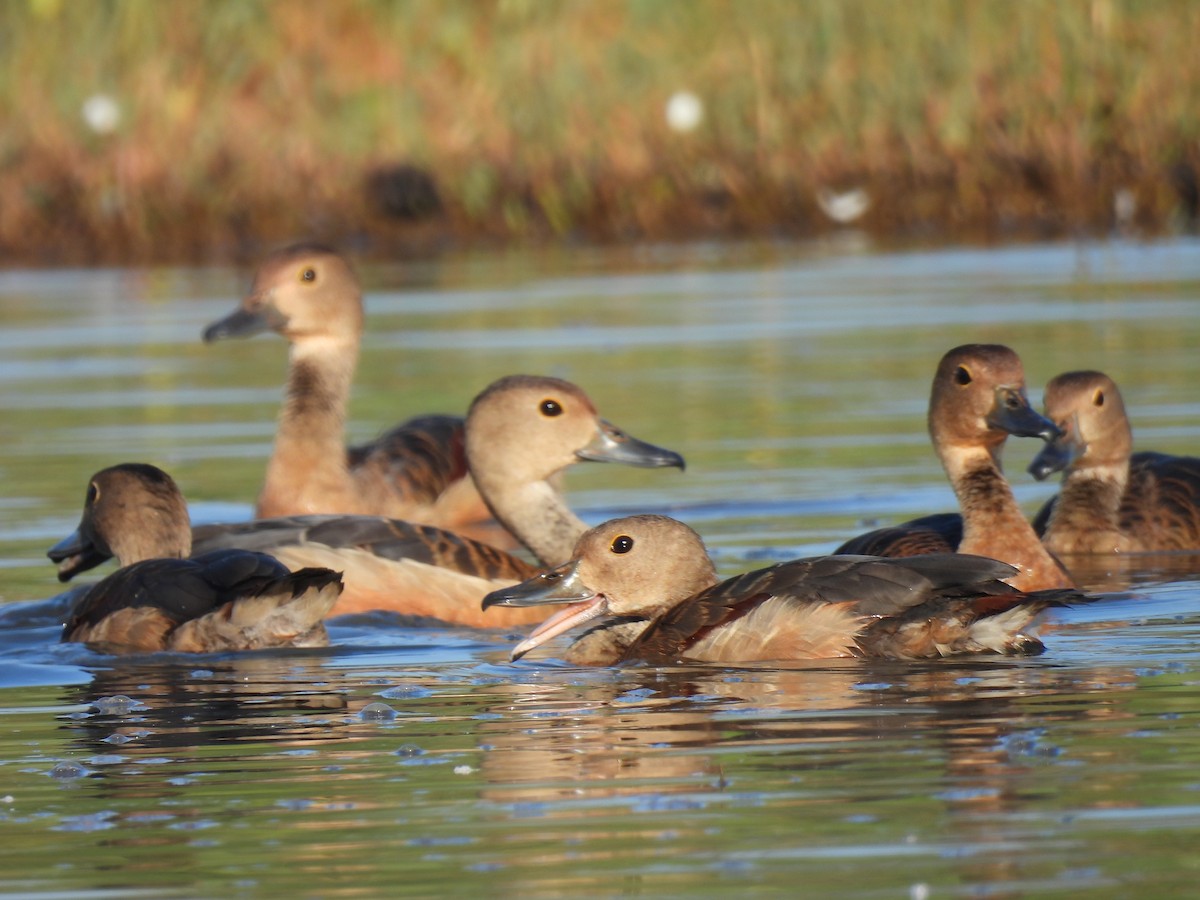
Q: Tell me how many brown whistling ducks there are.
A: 6